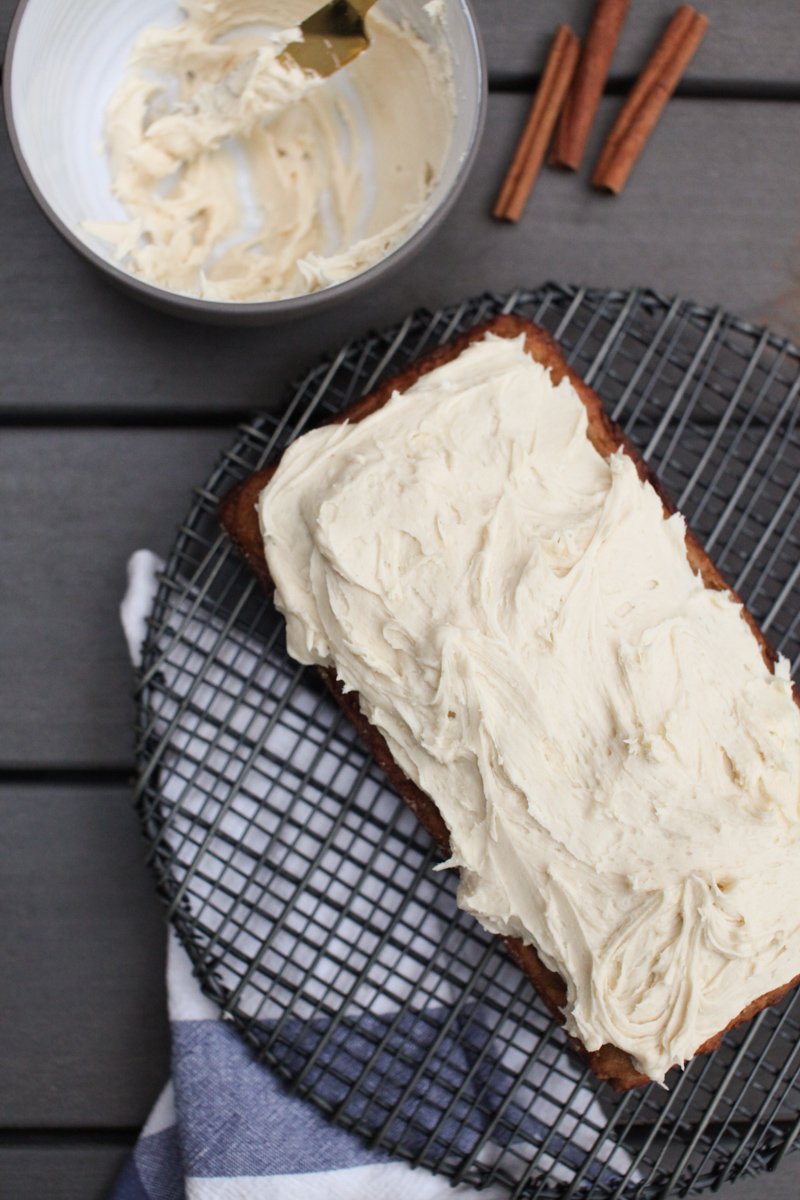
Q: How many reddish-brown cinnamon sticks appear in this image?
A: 3